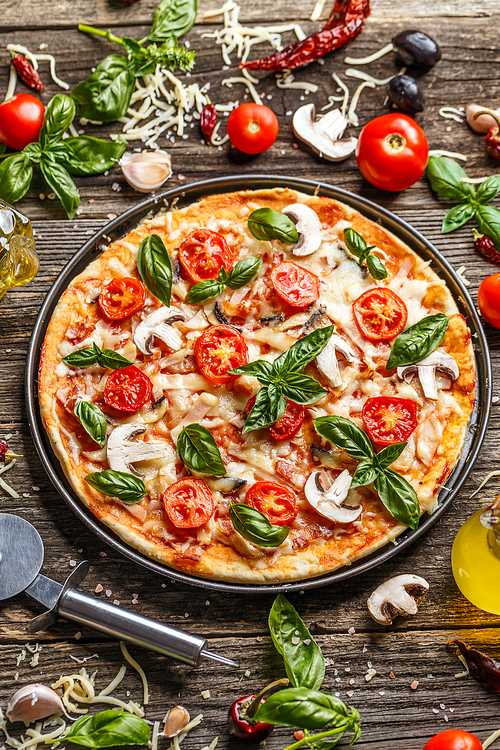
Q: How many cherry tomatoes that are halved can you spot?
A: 10